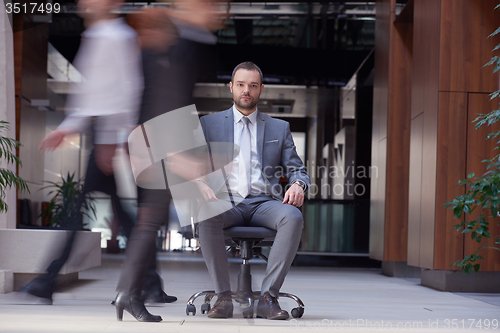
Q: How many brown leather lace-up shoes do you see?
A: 2